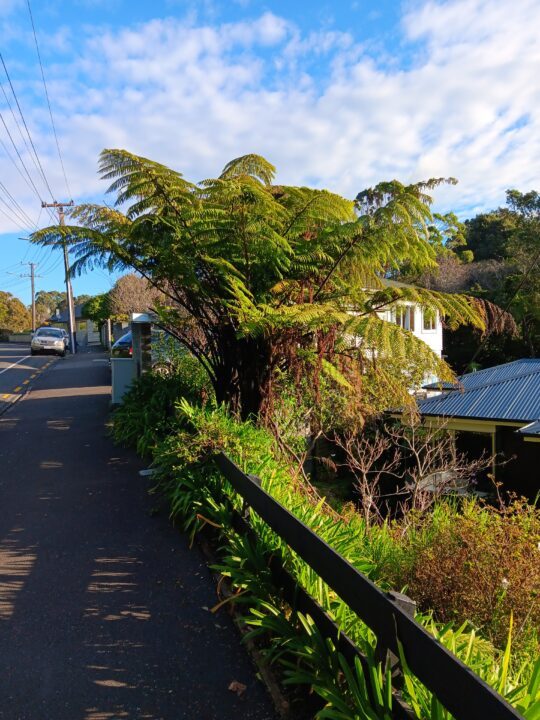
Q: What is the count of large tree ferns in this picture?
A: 1